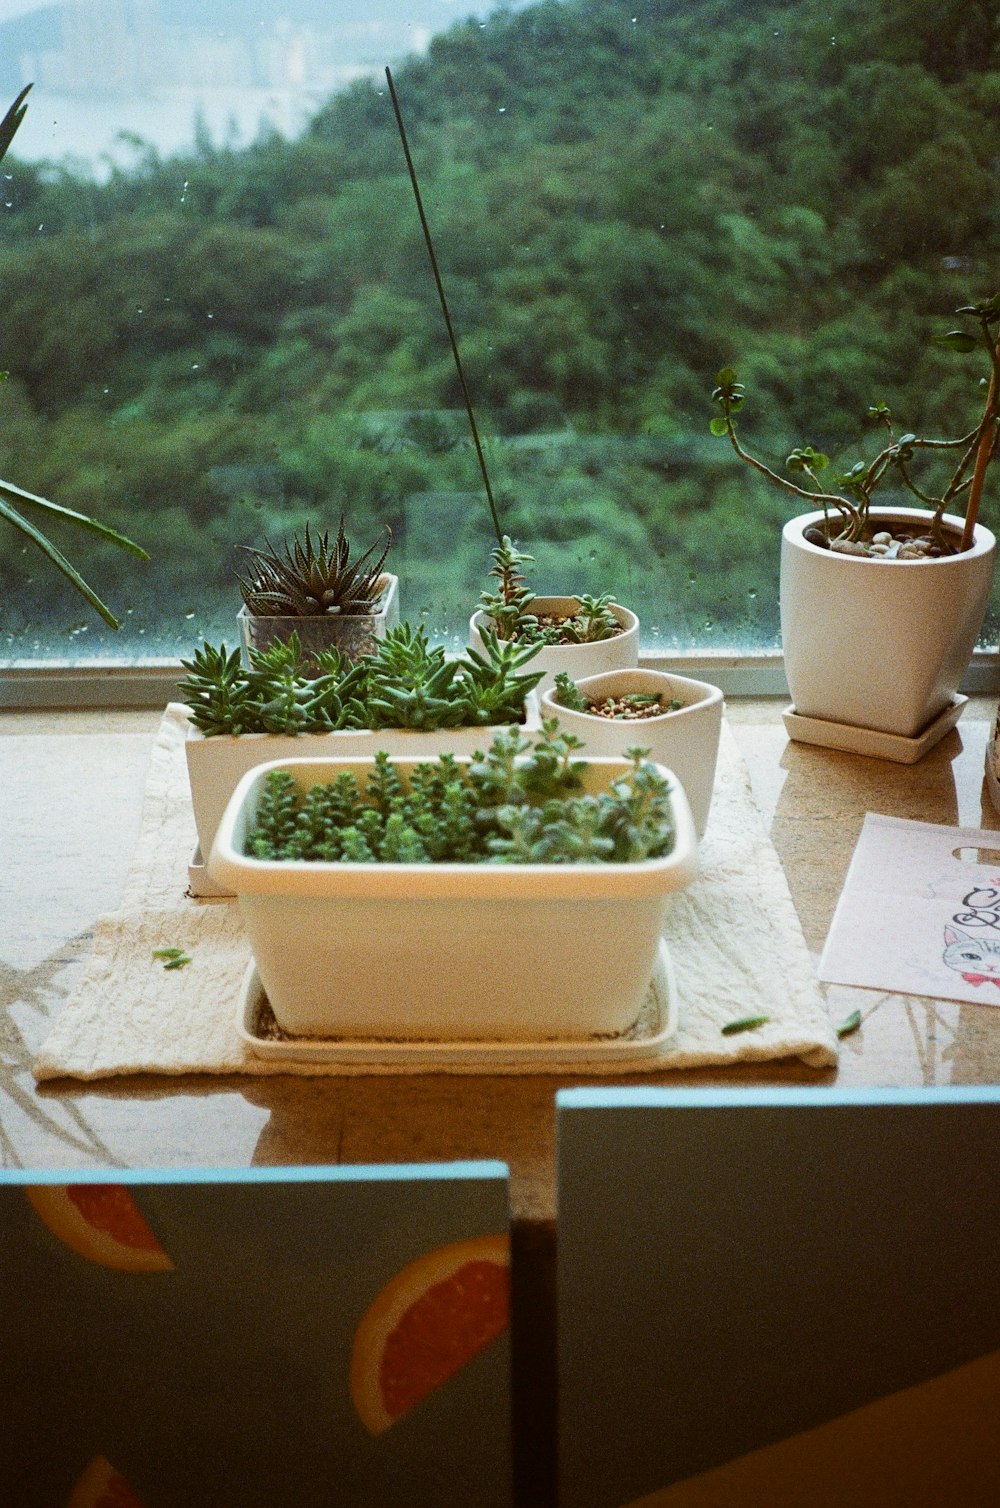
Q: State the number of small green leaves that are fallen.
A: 4